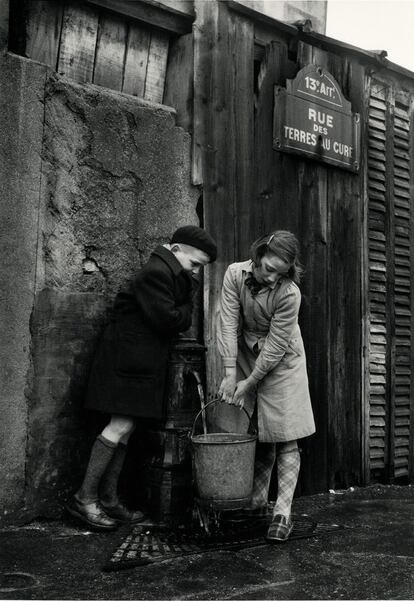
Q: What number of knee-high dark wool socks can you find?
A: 2